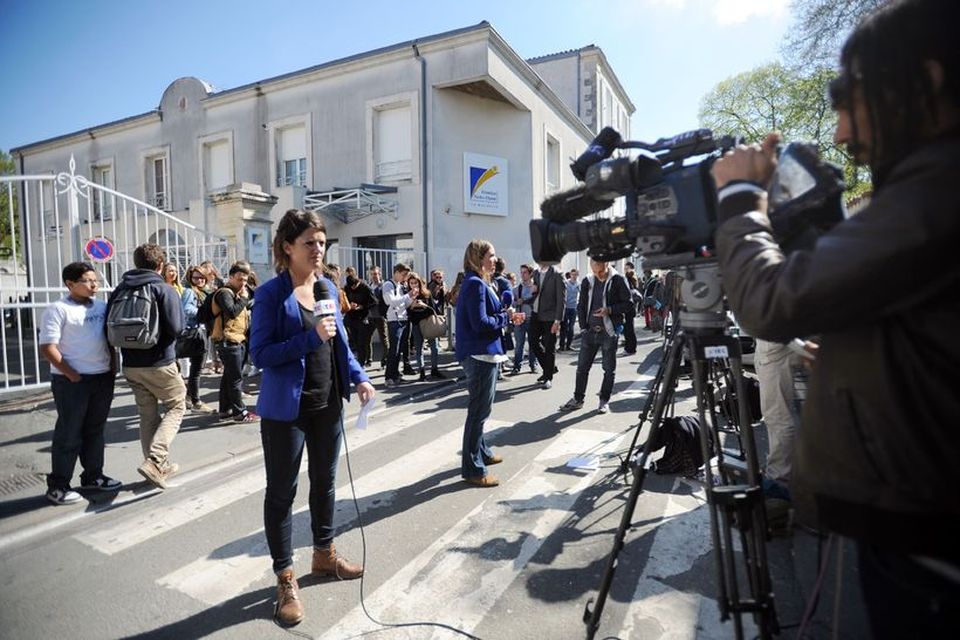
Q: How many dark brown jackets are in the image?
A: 1